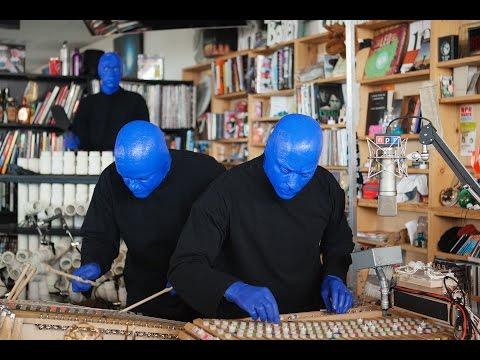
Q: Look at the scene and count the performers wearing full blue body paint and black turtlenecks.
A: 3